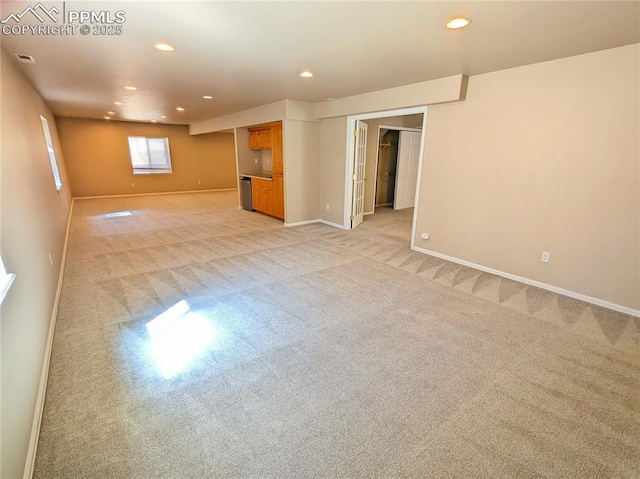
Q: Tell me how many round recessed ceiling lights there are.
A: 11